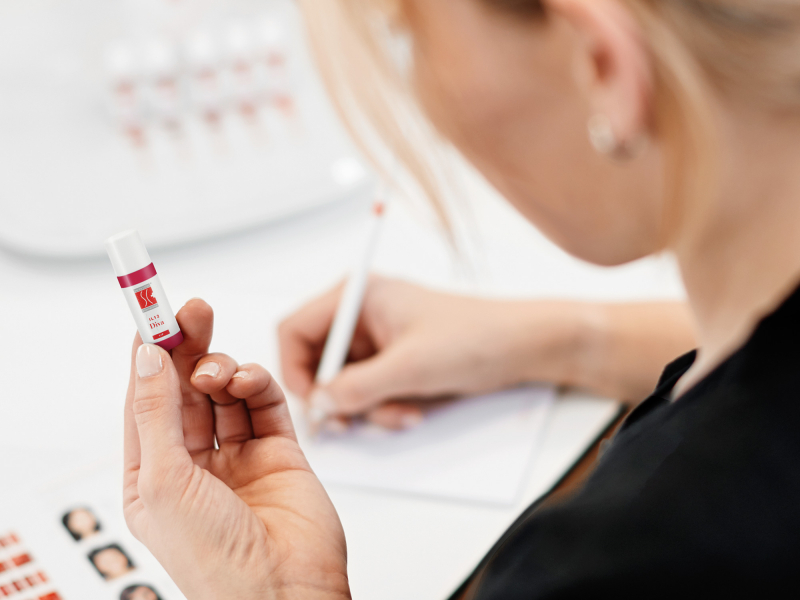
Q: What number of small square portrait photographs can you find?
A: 3